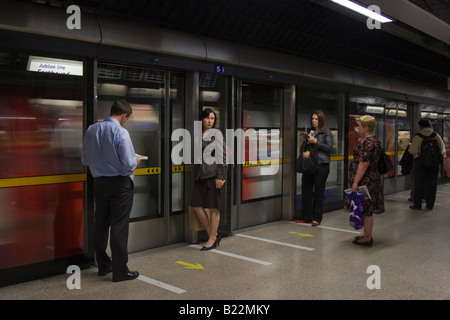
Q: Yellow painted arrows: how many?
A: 2